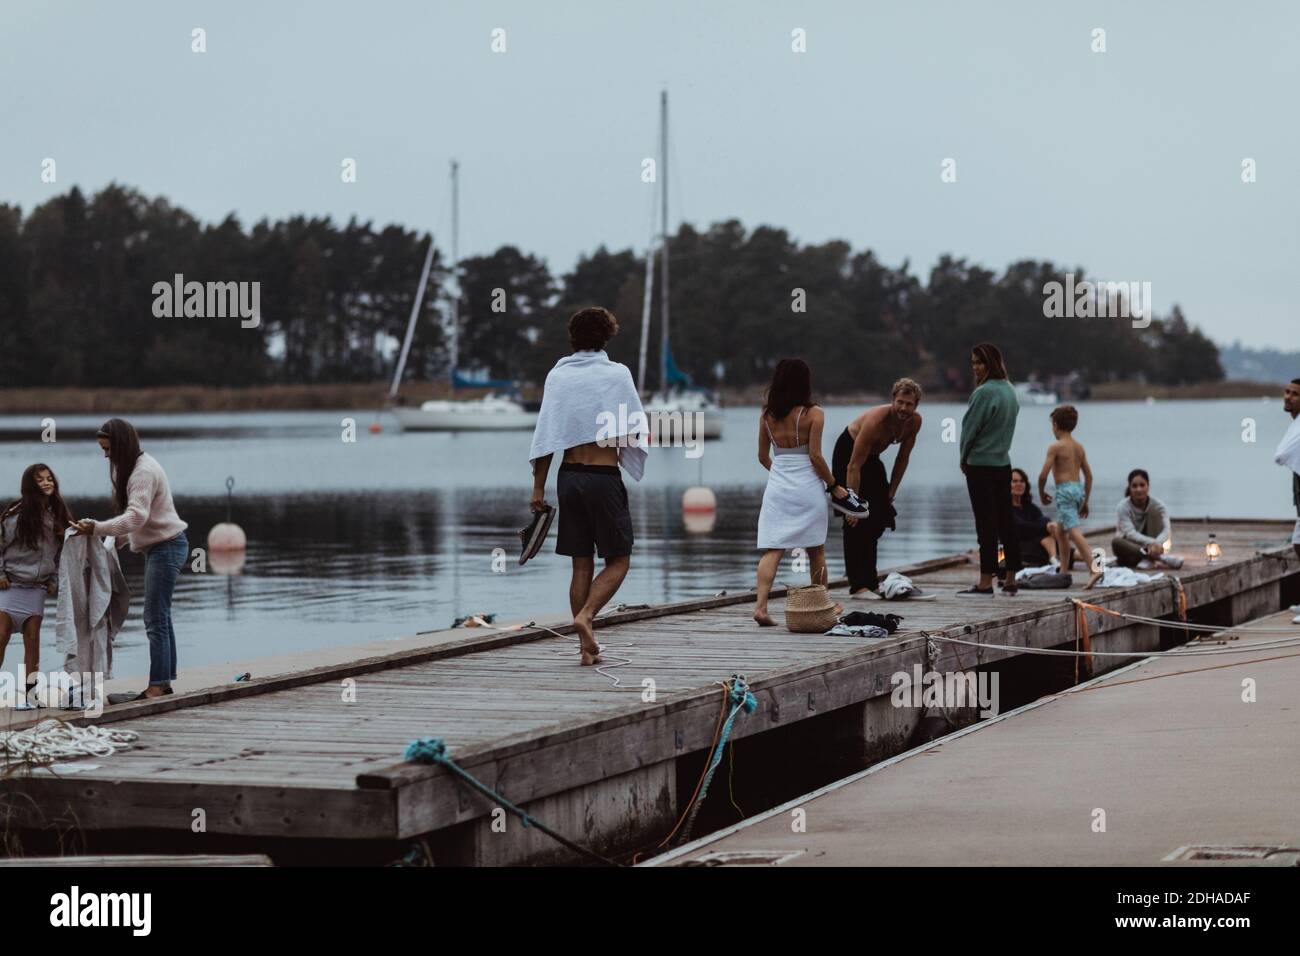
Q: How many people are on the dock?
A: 10